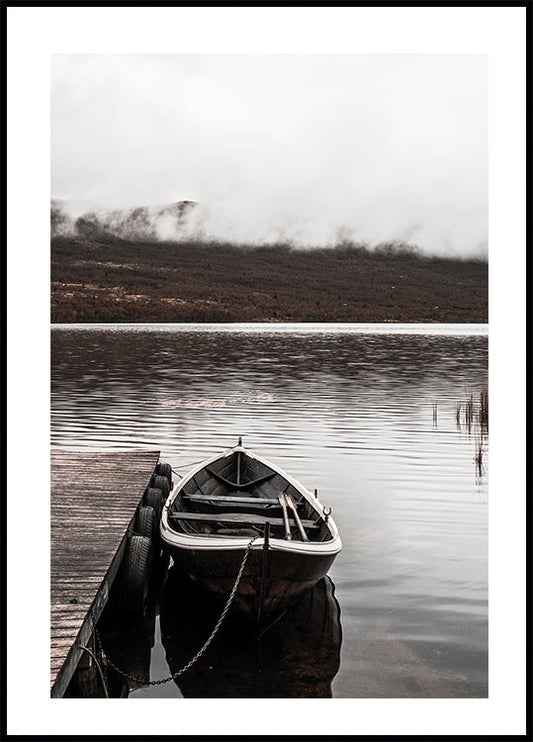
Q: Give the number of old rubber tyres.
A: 5